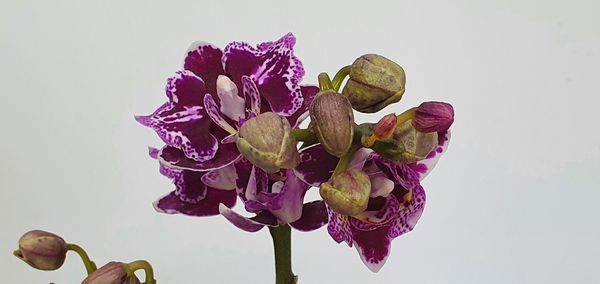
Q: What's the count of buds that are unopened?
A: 9